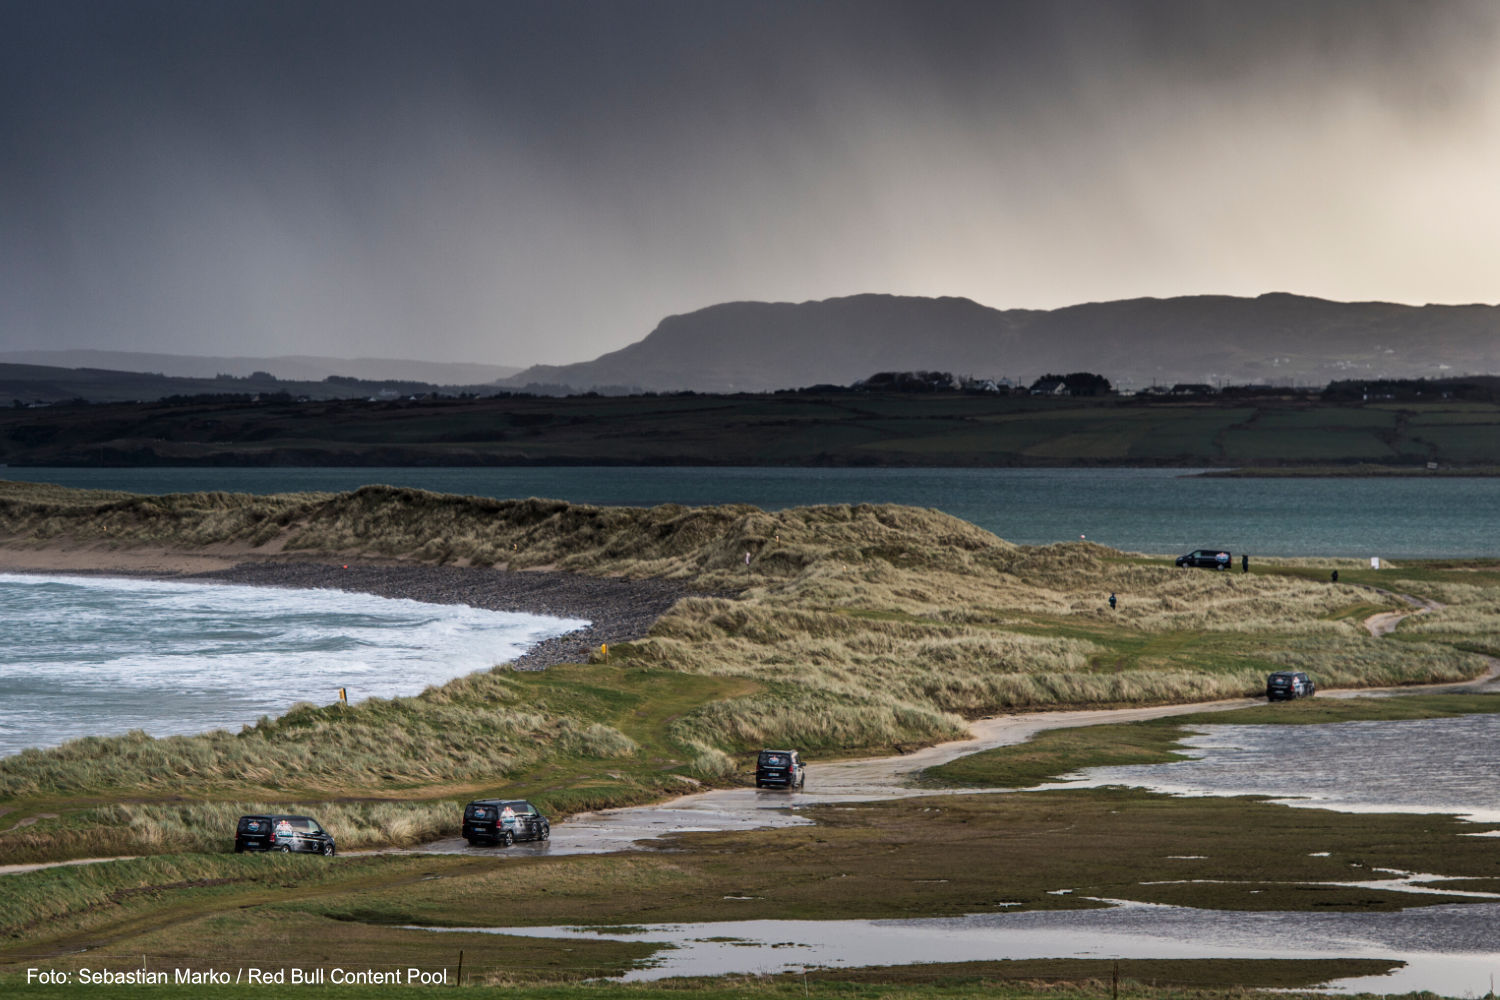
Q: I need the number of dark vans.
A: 5